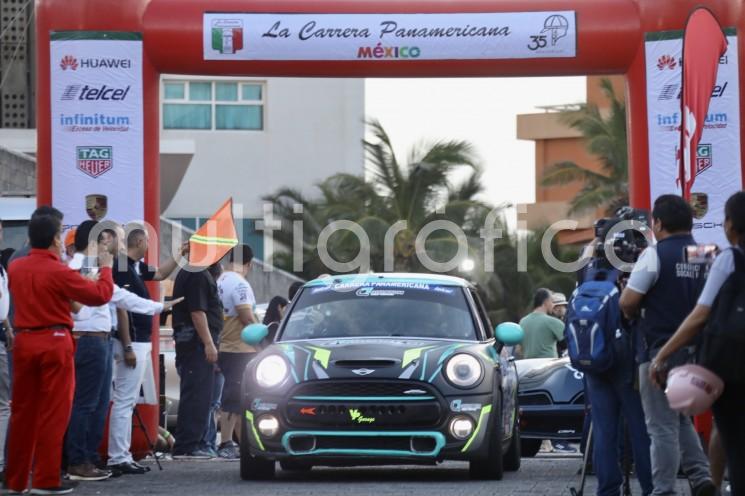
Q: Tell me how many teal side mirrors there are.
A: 2